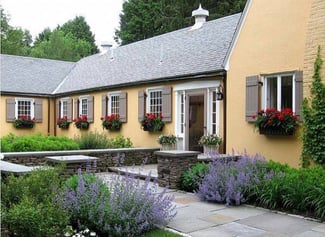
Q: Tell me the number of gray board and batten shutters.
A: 12